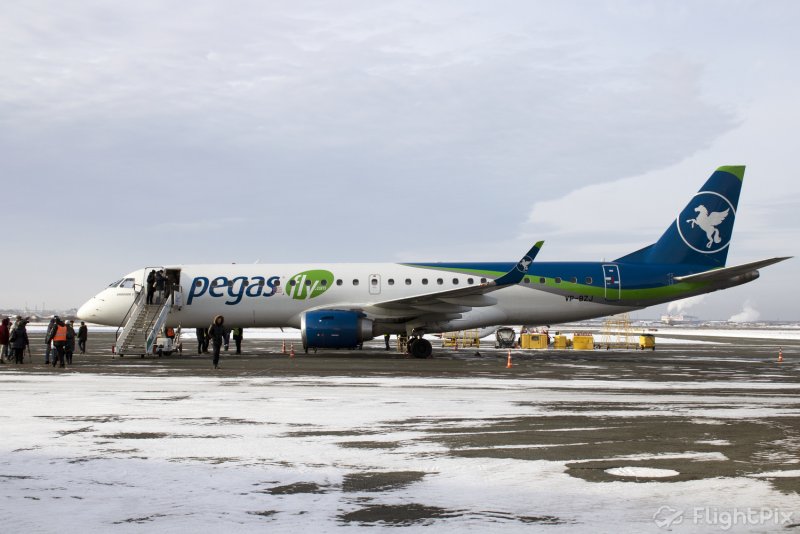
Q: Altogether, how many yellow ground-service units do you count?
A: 4